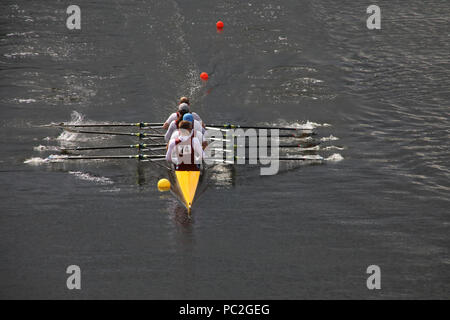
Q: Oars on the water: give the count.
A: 8